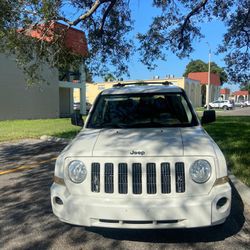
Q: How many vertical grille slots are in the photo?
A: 7